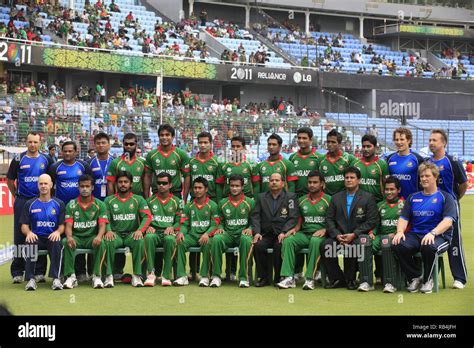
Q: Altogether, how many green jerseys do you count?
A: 15